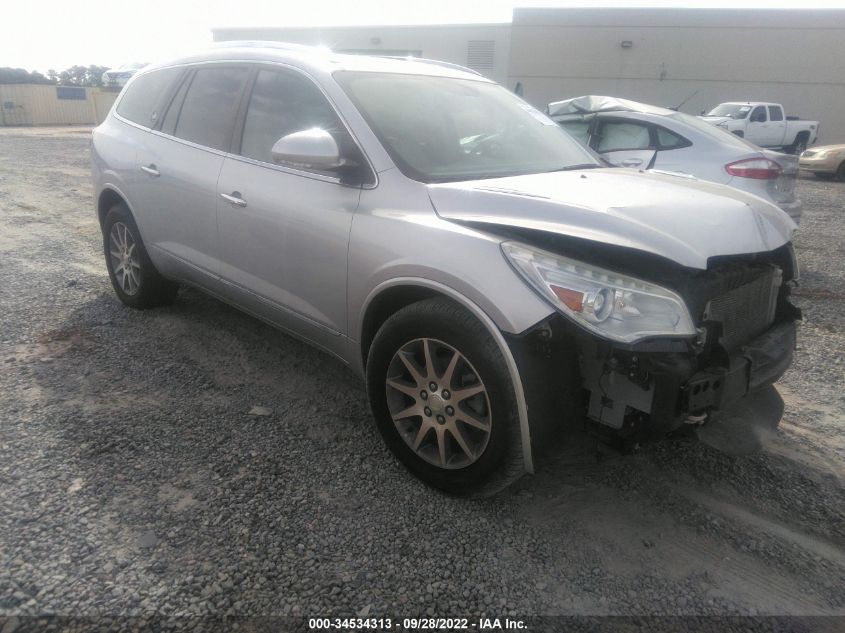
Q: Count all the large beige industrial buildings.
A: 1